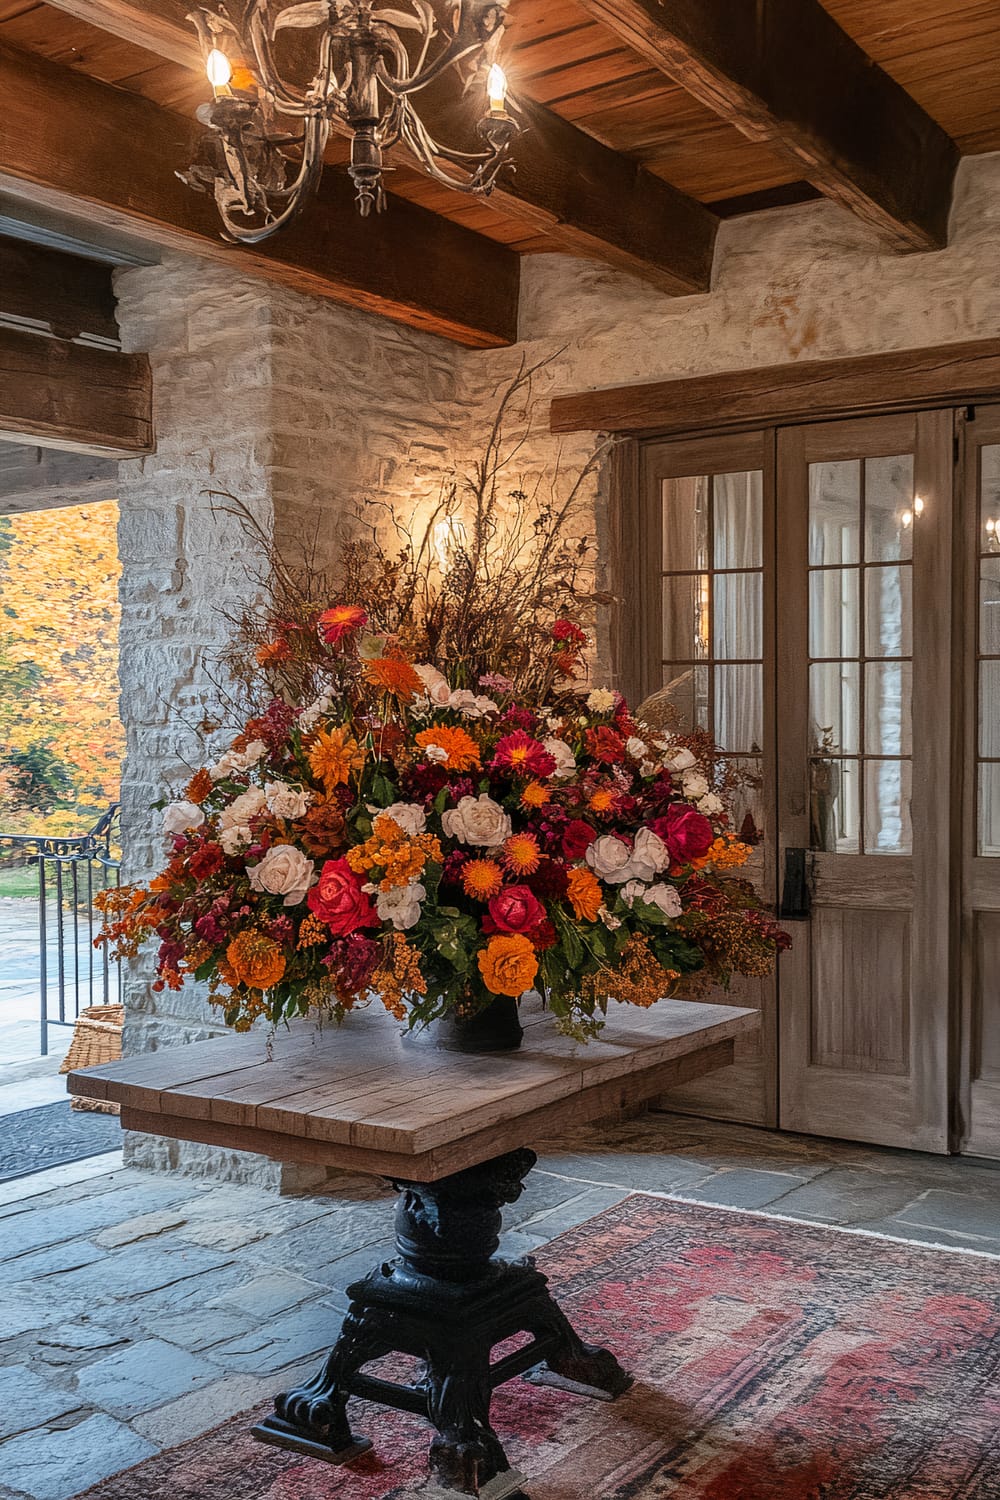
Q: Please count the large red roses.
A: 3